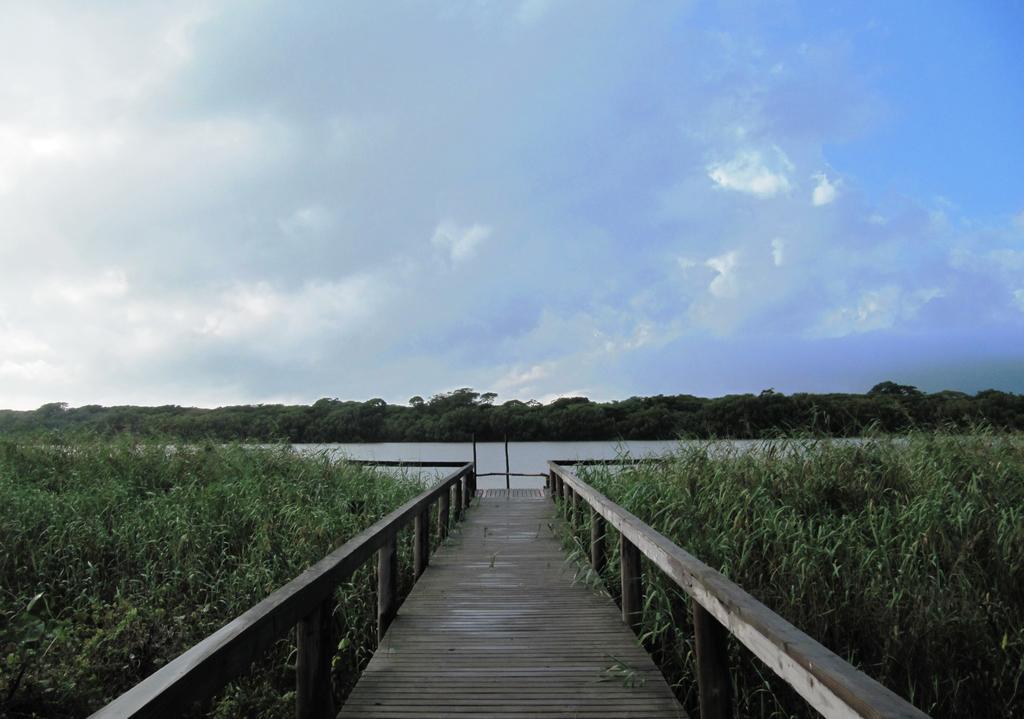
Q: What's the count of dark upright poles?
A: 2